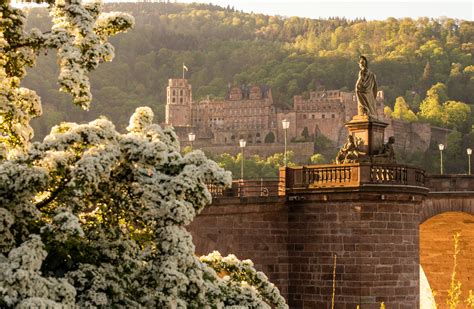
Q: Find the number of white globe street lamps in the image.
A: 5